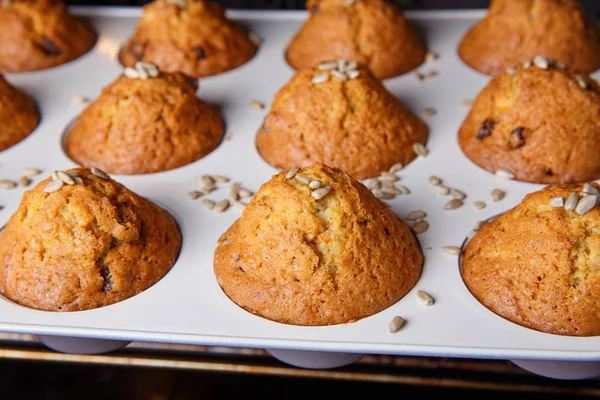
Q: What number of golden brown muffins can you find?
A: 11